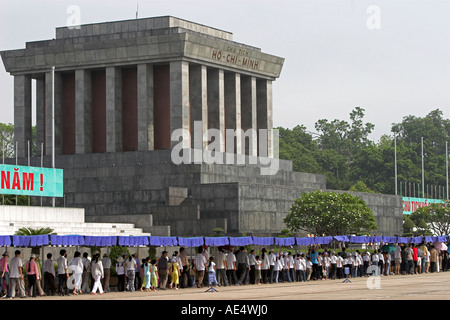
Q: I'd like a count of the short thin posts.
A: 14